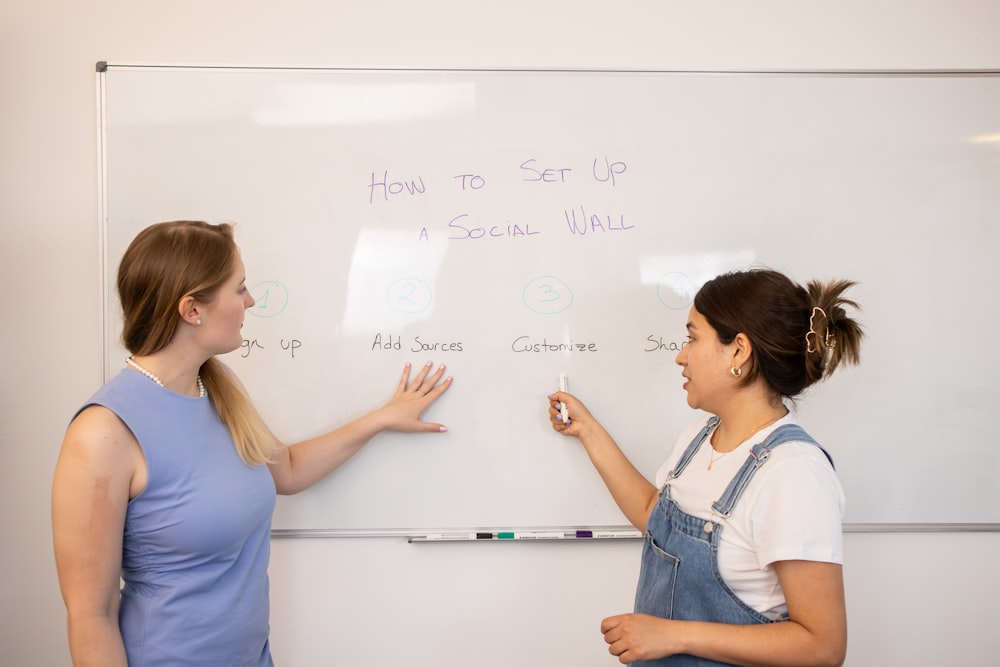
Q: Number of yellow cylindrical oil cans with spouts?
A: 0